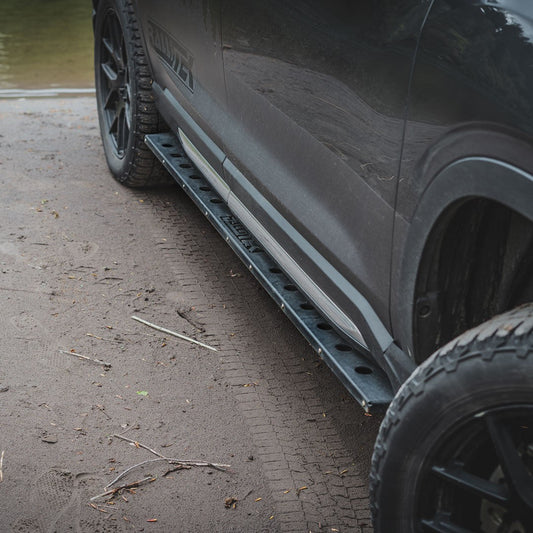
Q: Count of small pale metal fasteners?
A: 9